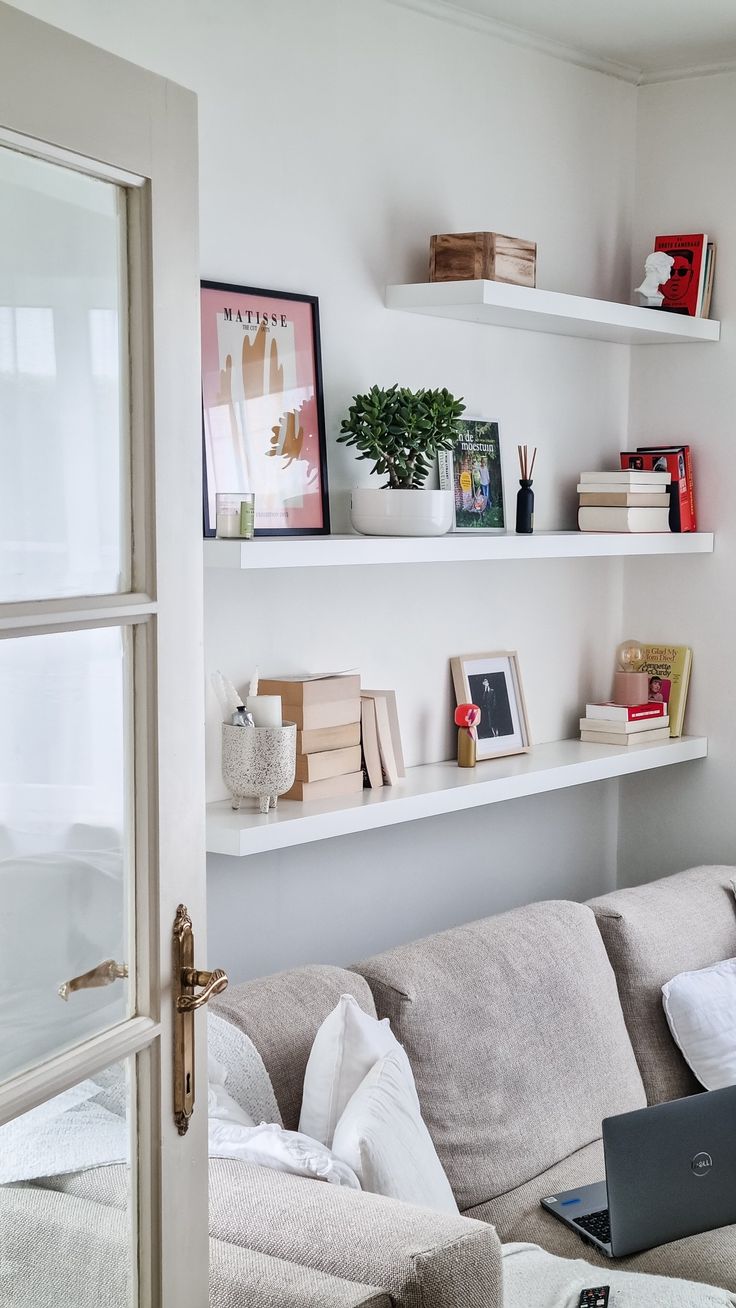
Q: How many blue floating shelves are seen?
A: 0